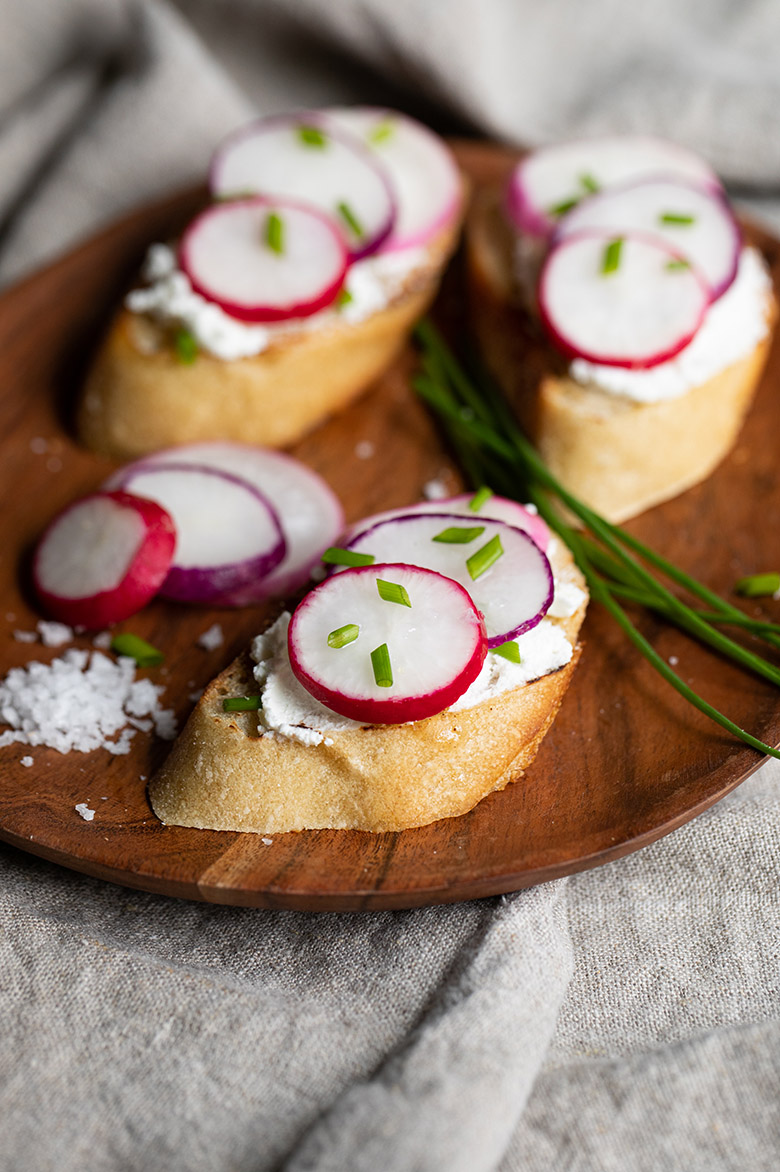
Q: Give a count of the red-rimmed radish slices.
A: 4